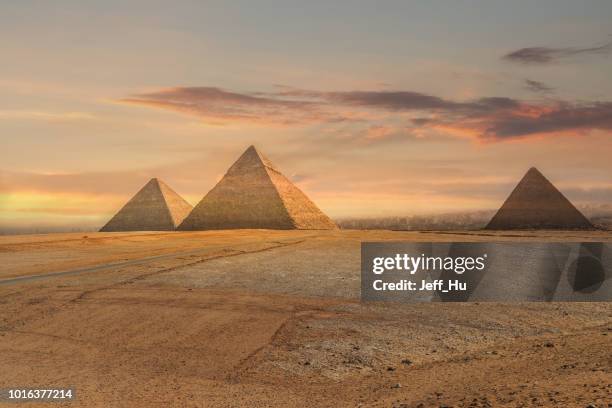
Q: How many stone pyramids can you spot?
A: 3